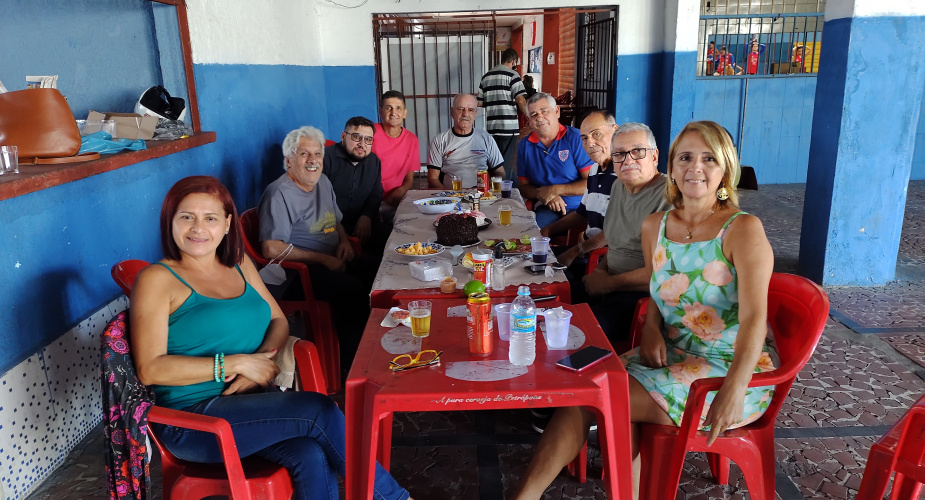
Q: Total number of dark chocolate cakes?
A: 1